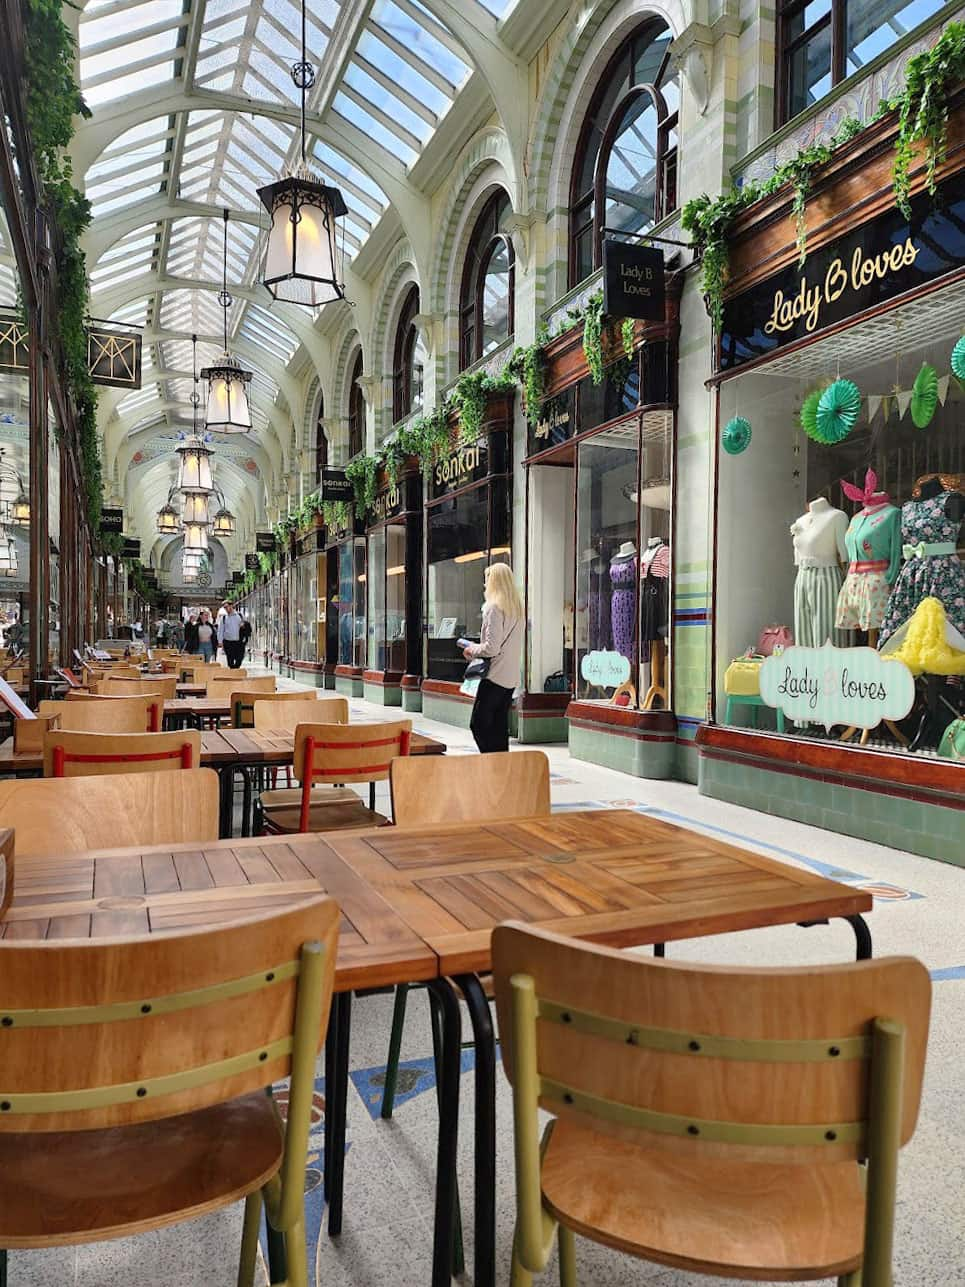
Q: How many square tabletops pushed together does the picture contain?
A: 2